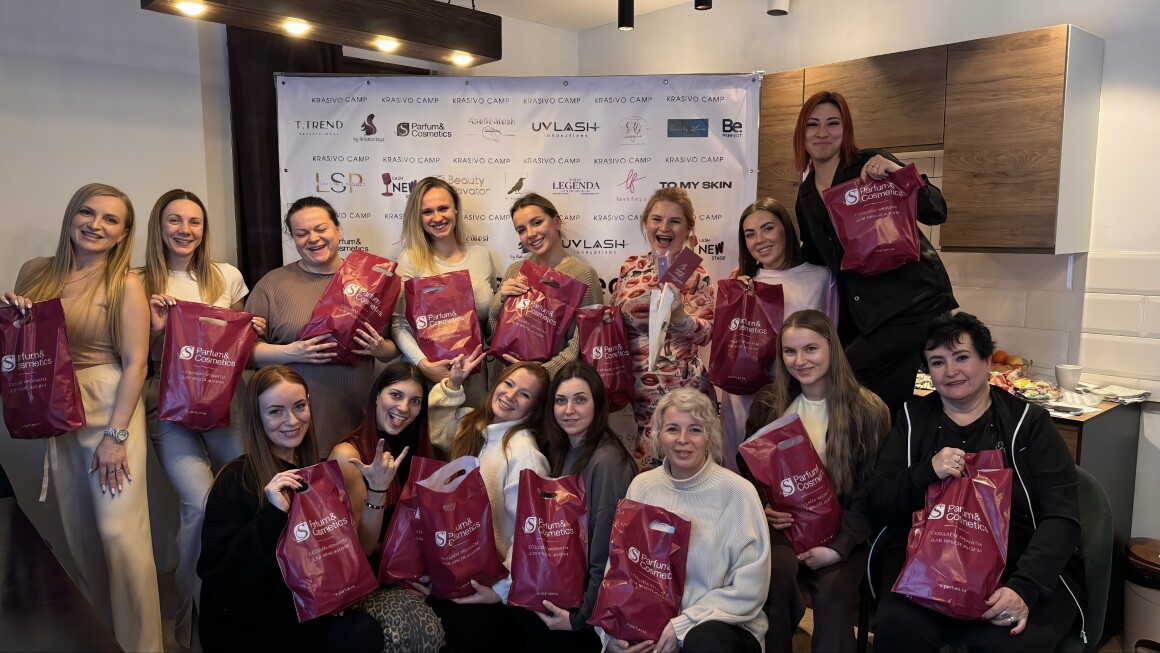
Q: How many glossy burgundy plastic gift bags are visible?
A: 15